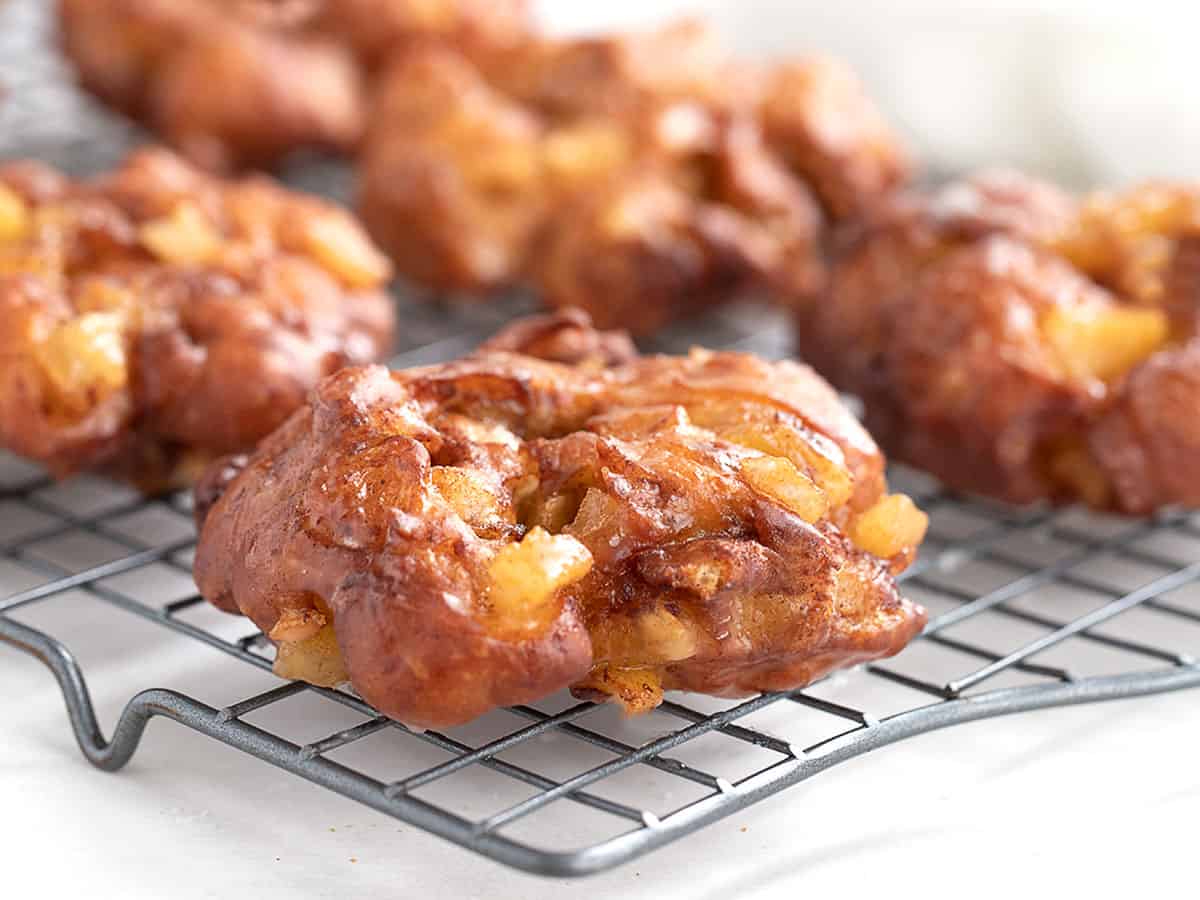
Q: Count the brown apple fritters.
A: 5